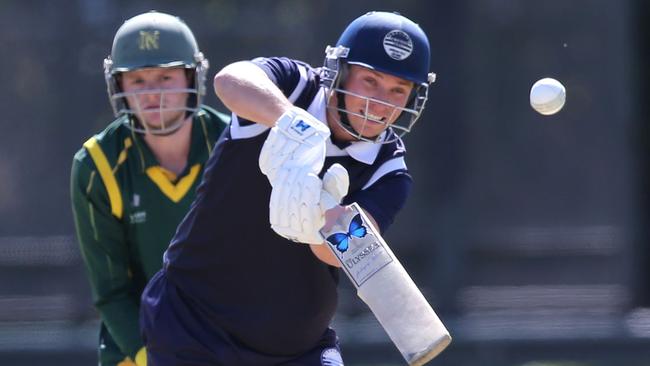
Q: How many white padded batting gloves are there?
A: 2